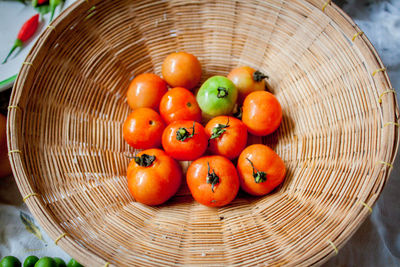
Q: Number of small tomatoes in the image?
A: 12